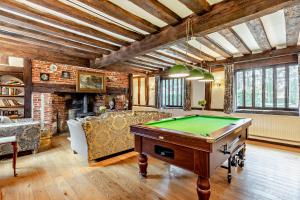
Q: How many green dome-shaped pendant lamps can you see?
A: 3